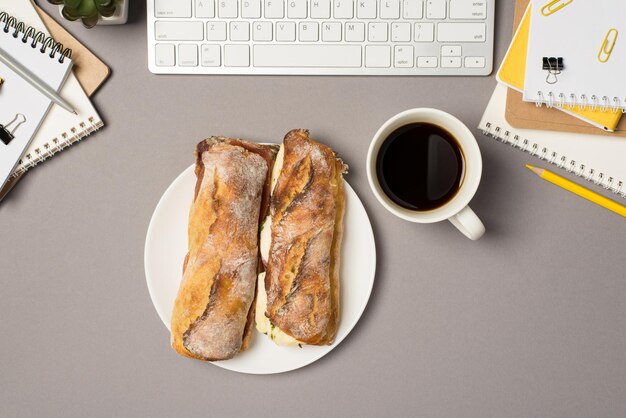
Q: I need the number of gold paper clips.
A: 2